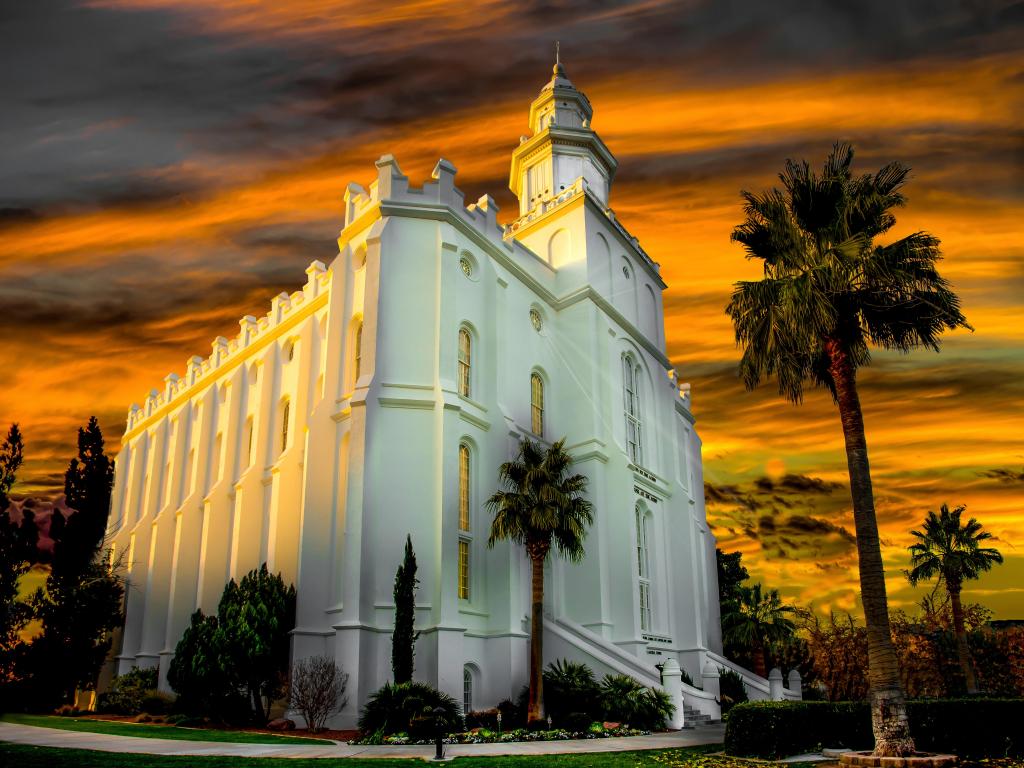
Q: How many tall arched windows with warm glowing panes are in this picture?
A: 3